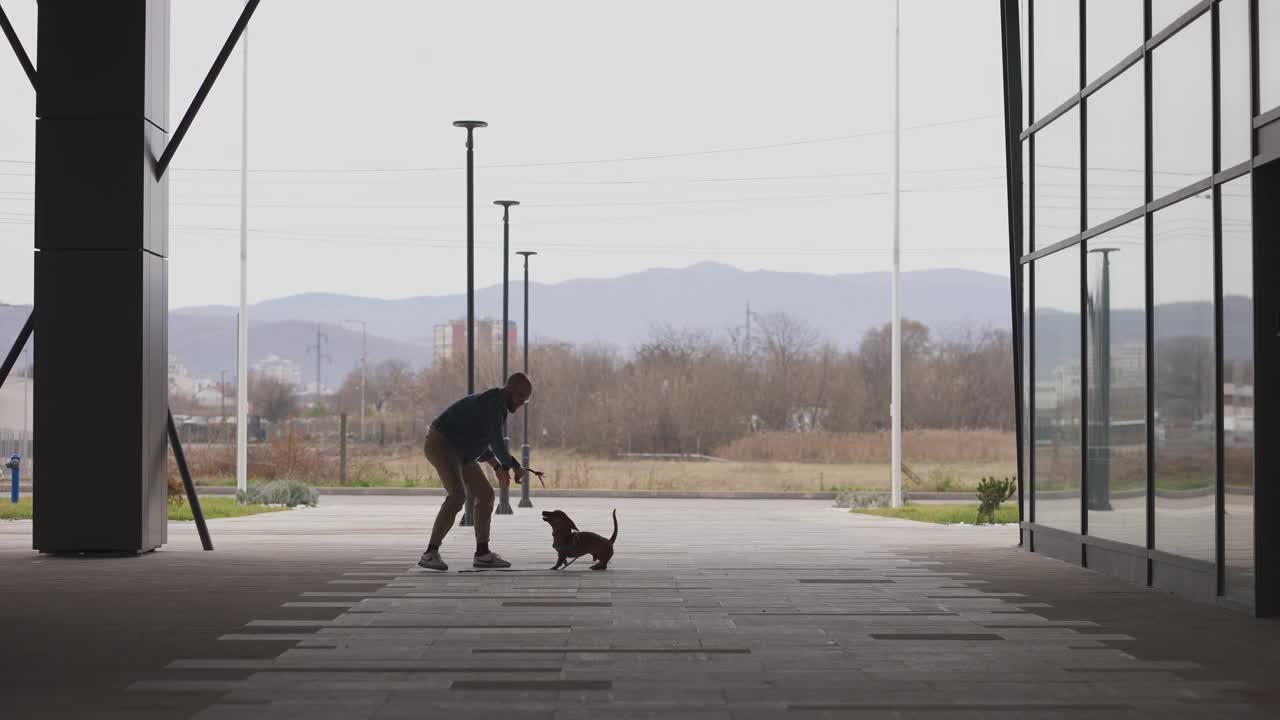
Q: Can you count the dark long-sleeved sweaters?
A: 1